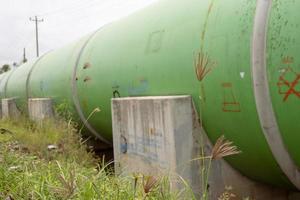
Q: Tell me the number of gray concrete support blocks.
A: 3